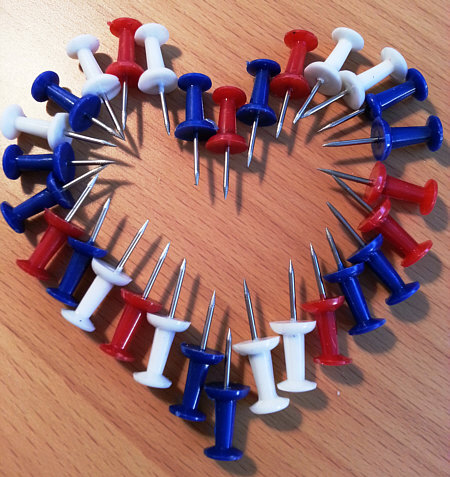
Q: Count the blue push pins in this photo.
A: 12